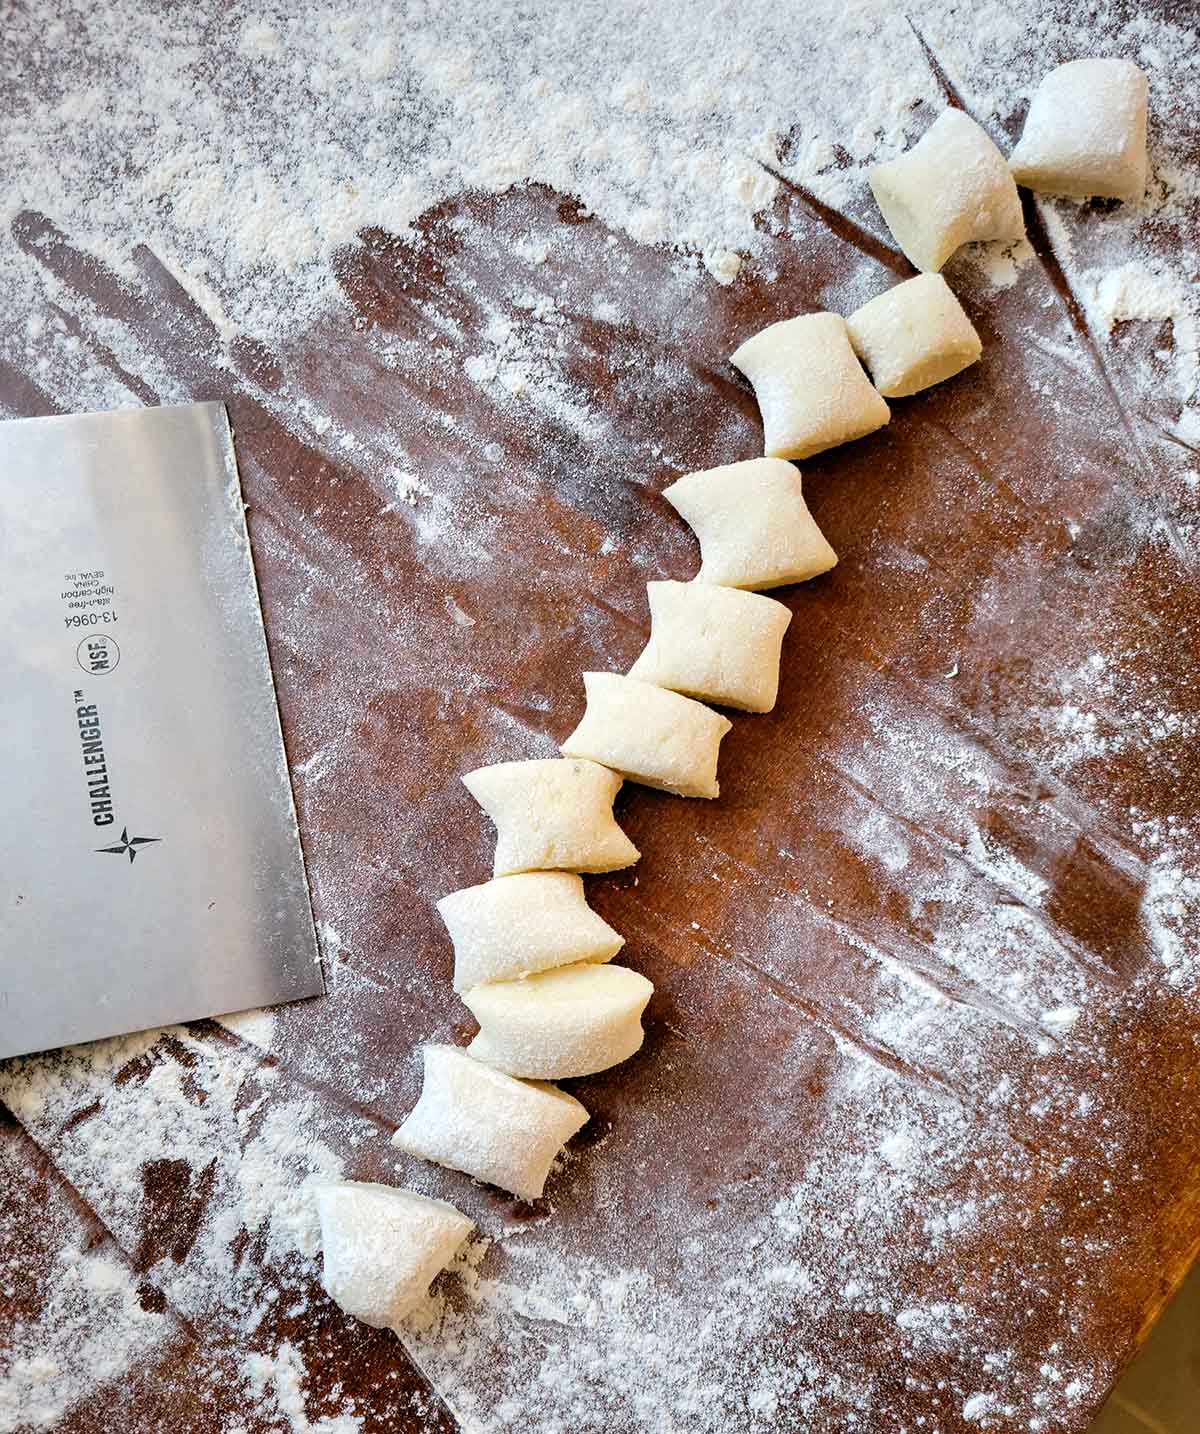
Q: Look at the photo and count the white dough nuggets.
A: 12